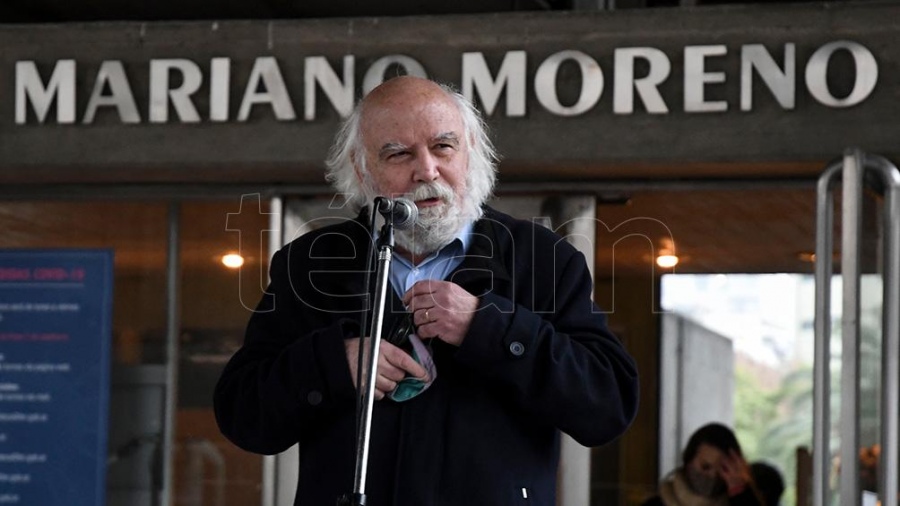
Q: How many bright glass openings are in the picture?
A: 1